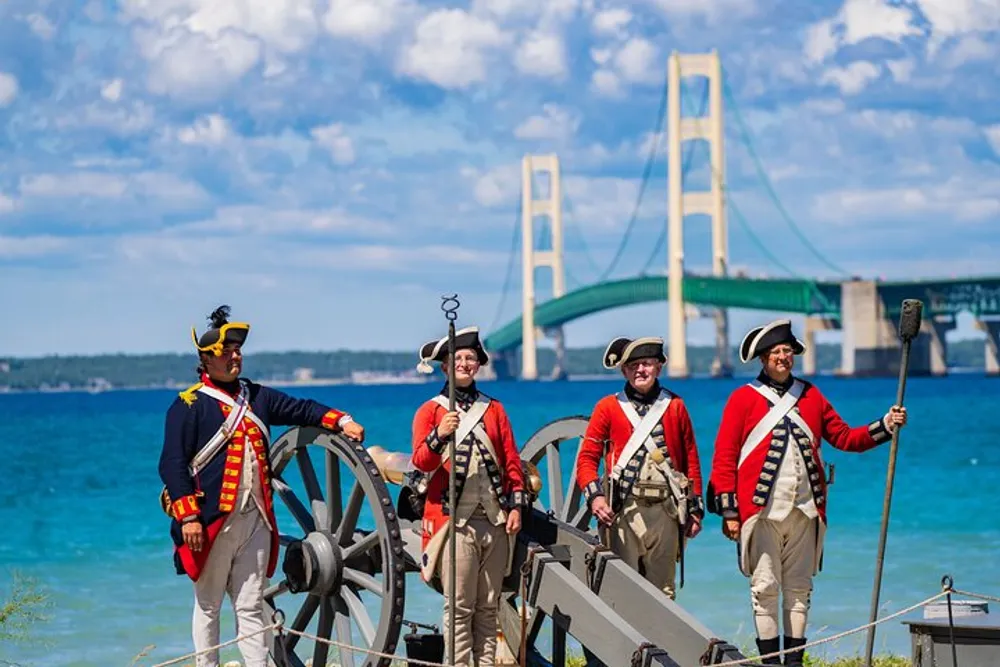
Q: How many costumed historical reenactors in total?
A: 4